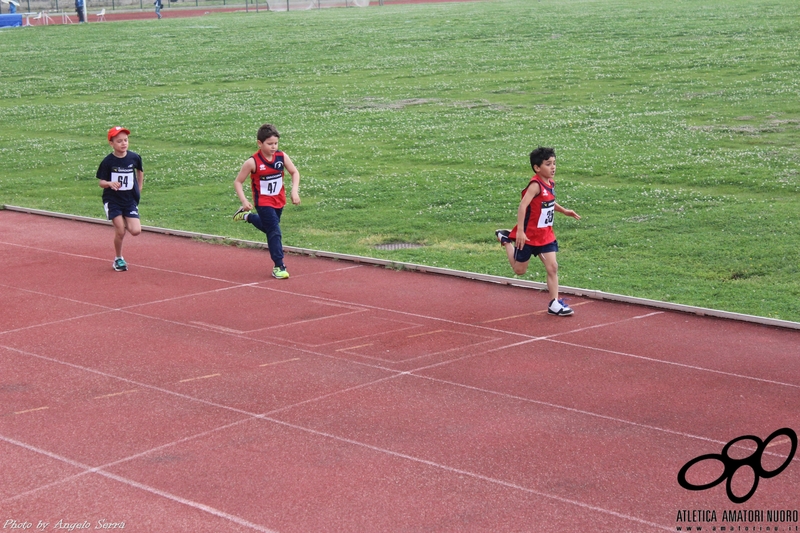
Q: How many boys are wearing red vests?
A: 2